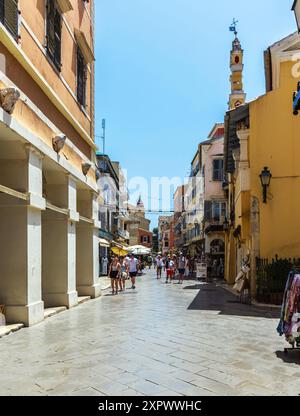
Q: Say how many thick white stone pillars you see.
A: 3